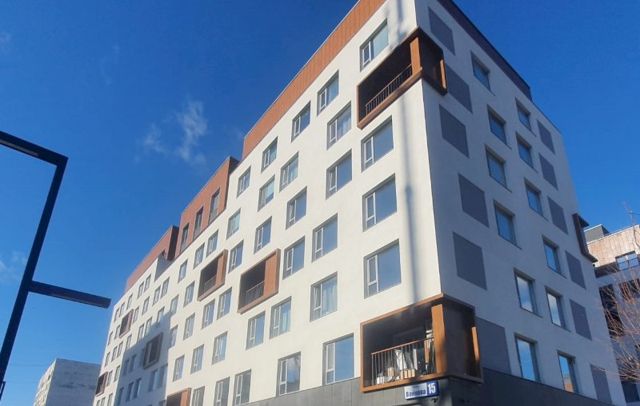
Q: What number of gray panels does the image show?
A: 12